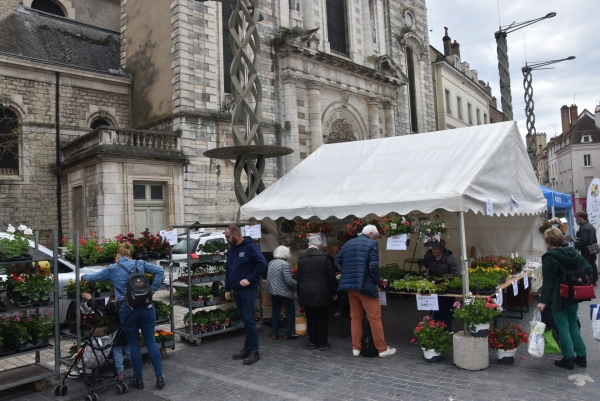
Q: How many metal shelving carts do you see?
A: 3